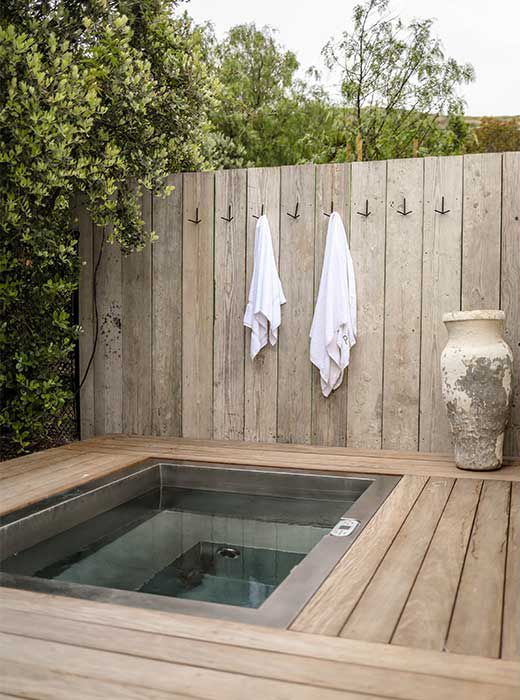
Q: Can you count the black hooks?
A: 8